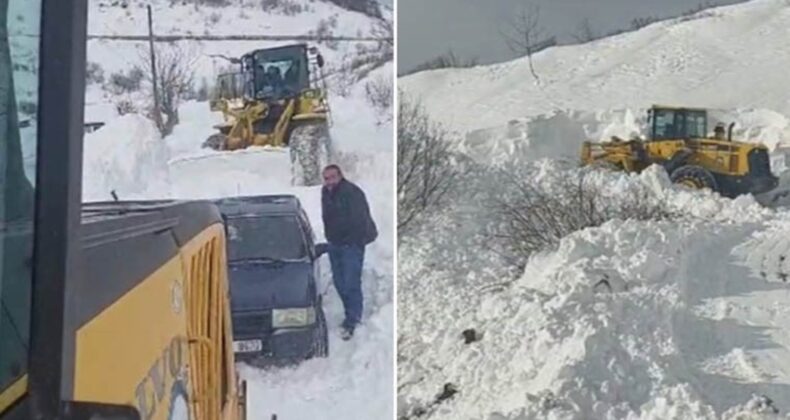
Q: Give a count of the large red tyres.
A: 0